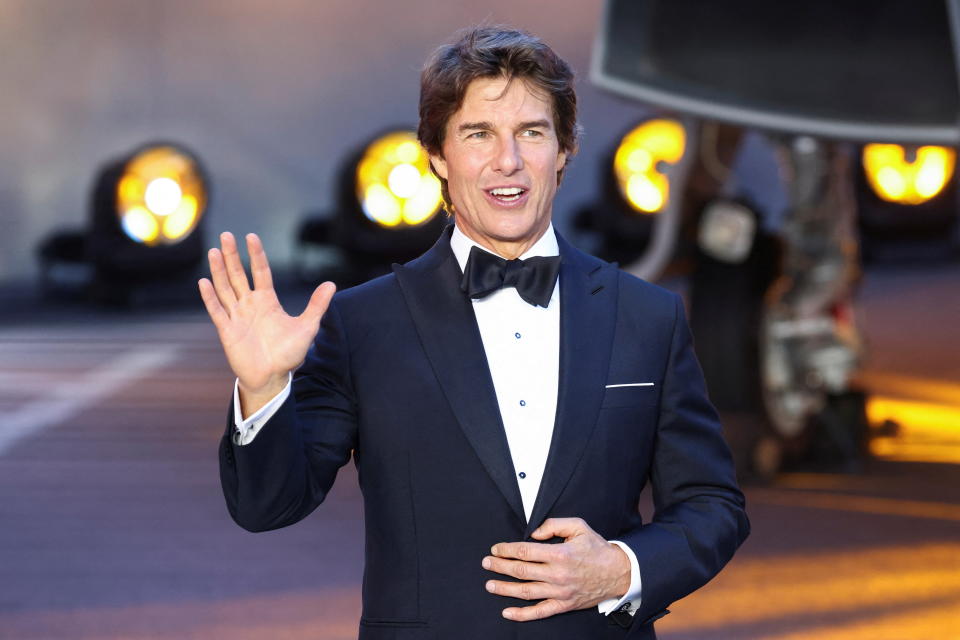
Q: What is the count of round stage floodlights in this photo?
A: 4